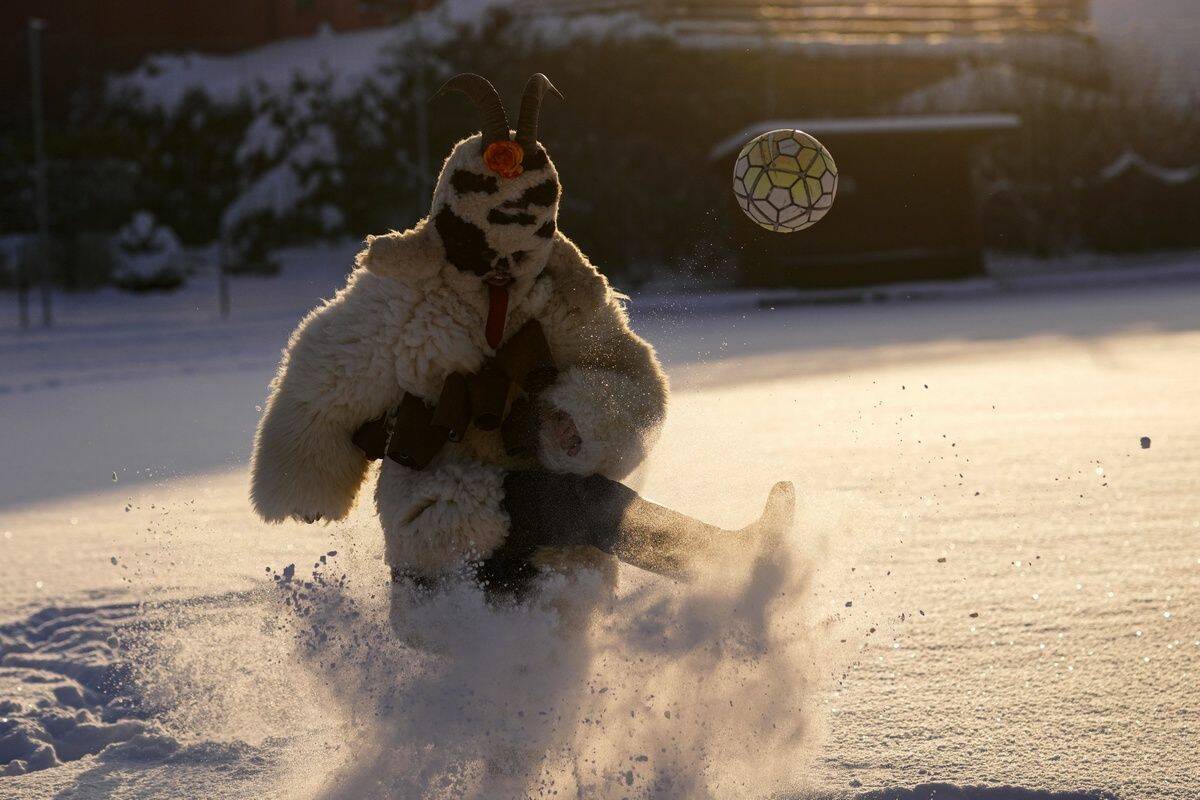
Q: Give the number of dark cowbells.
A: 6